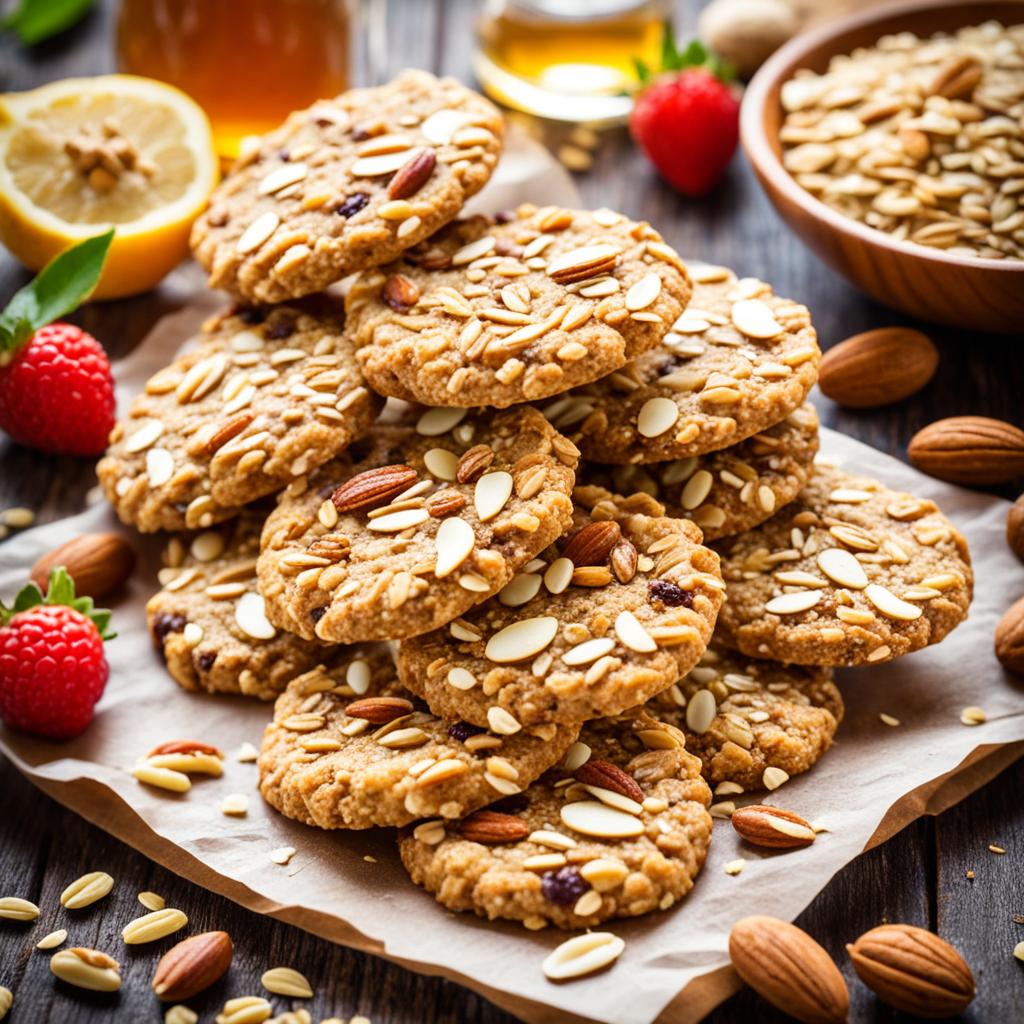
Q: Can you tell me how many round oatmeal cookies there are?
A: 12